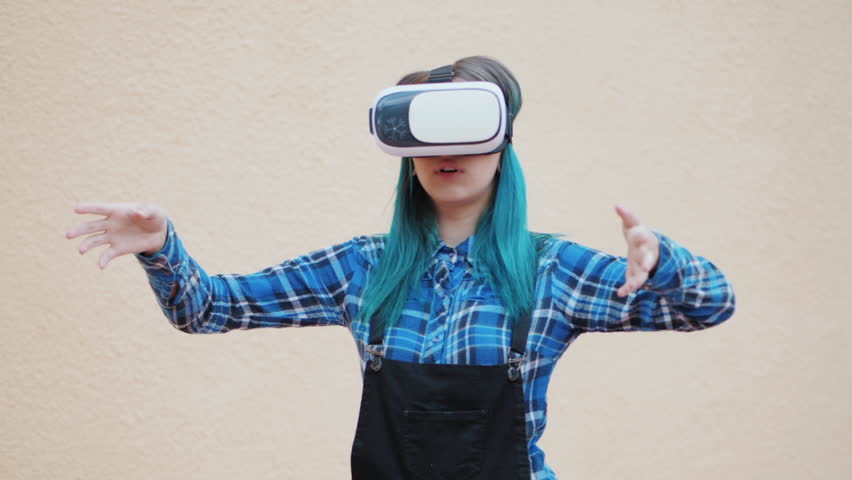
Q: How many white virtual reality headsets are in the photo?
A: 1